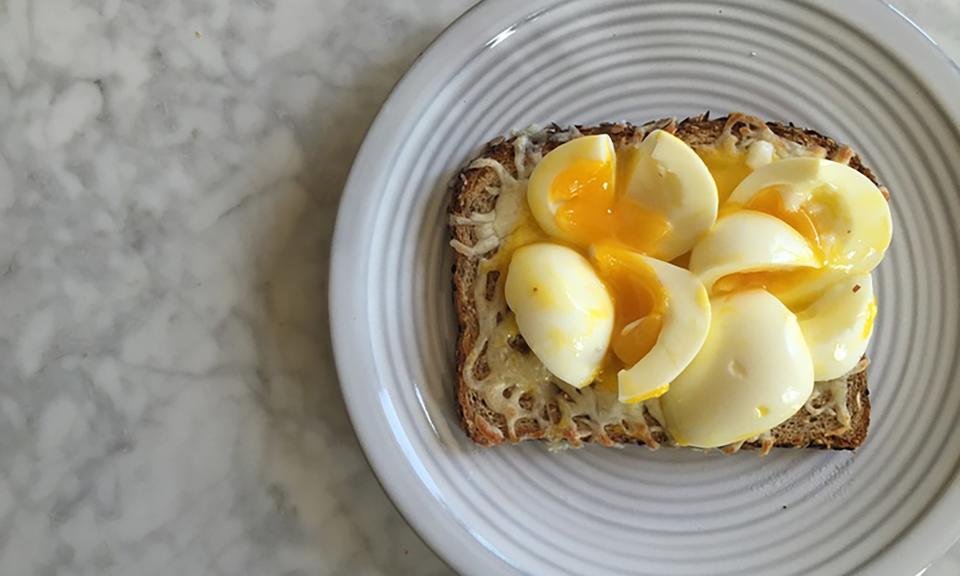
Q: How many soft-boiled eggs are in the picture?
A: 4